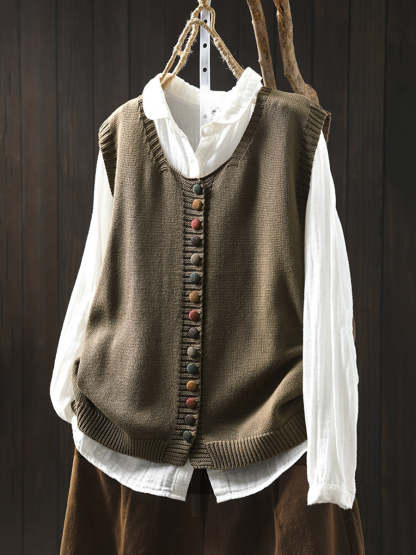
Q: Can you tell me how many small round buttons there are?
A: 15